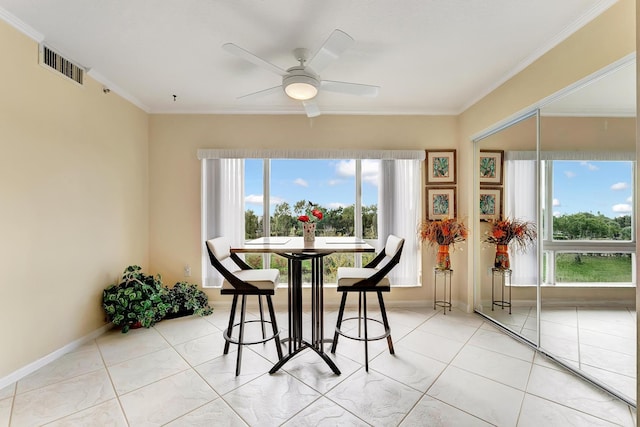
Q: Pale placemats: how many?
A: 2